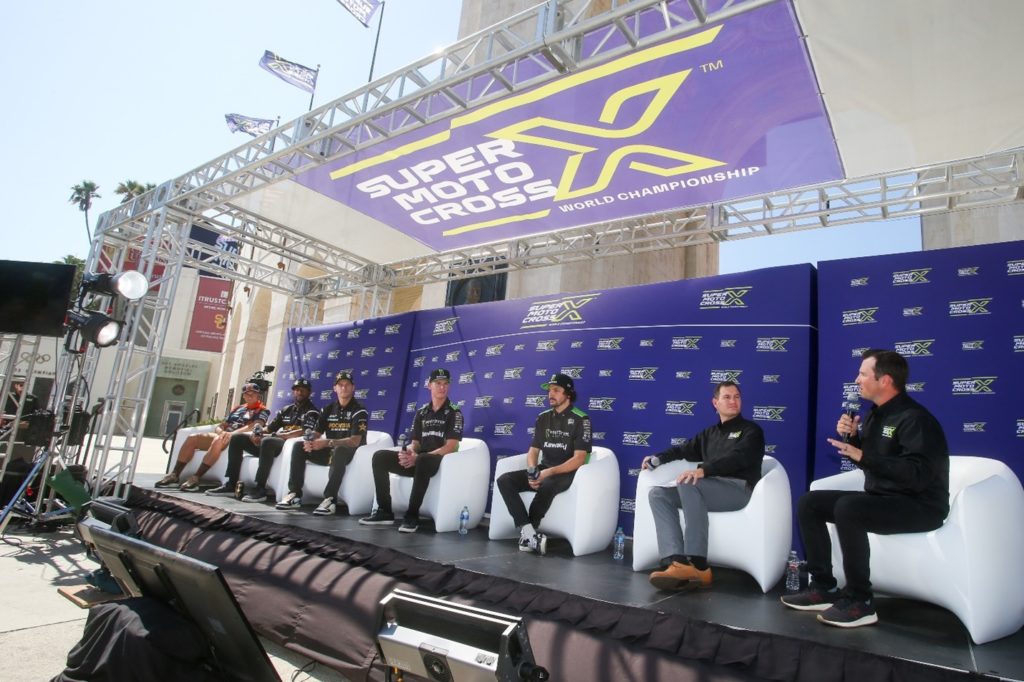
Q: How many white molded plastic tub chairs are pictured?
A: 7